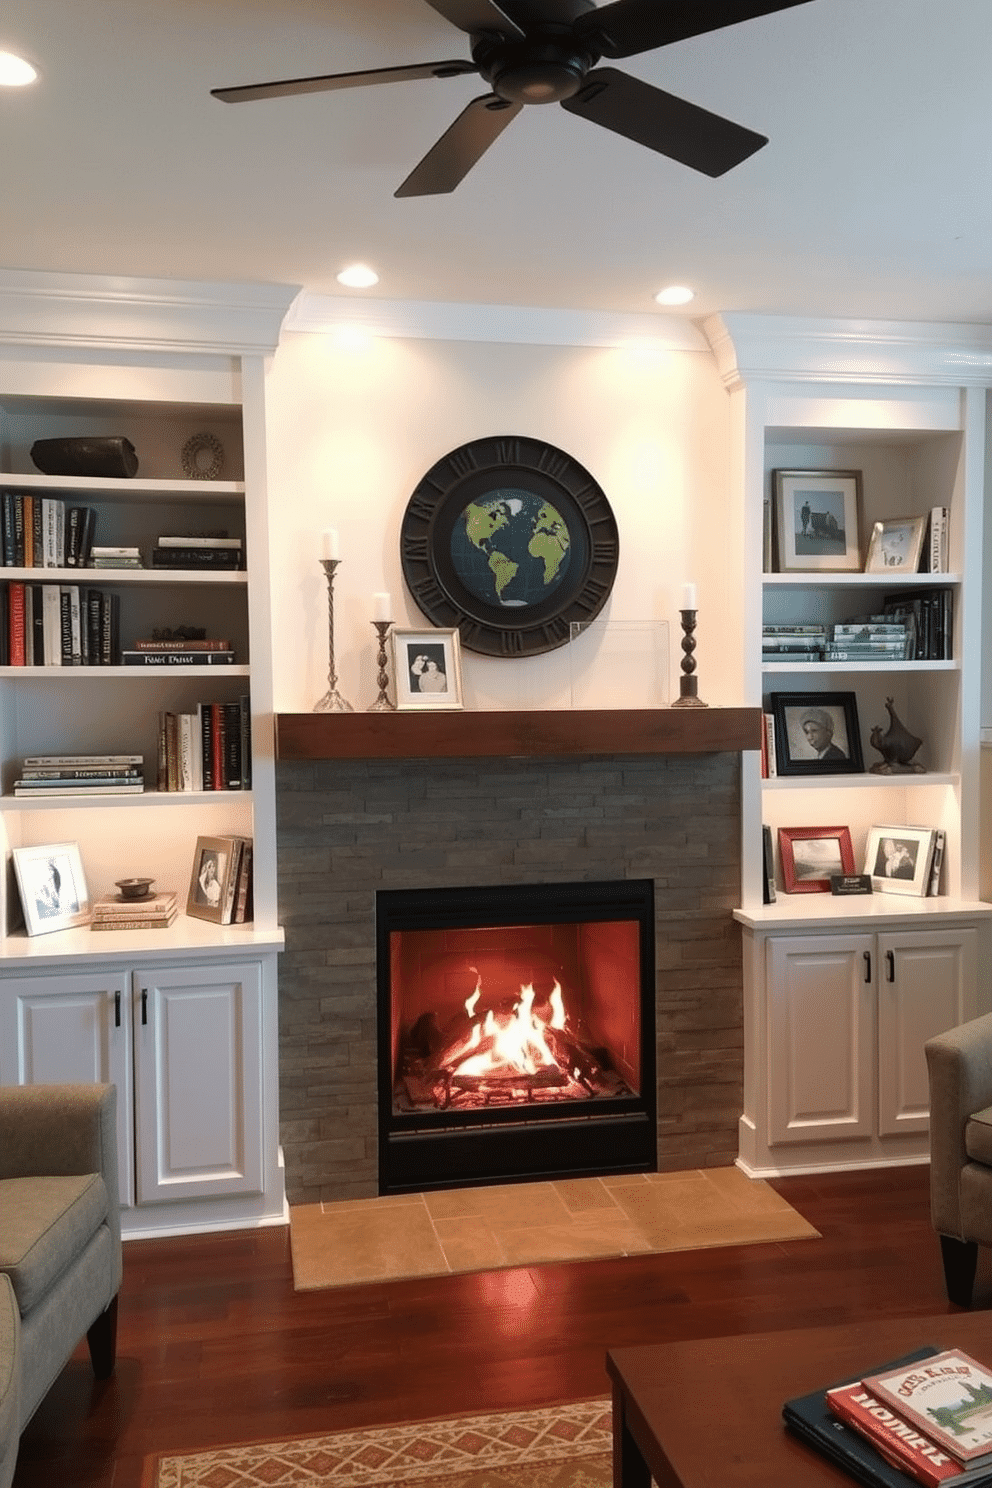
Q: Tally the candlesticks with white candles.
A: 3